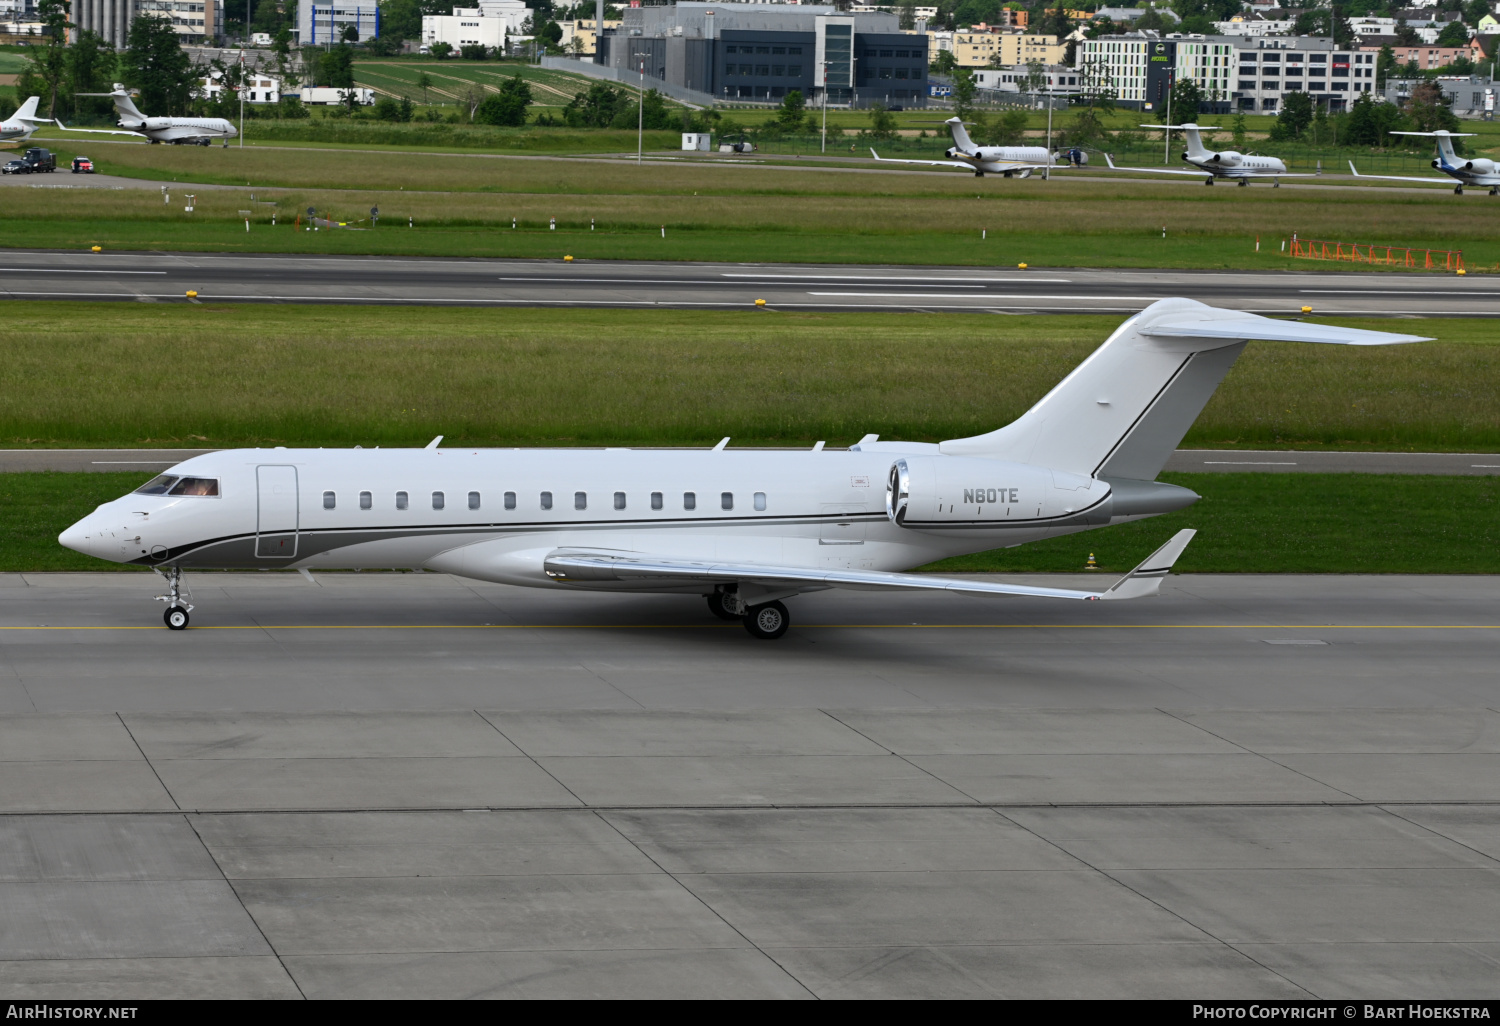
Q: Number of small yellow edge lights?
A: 7